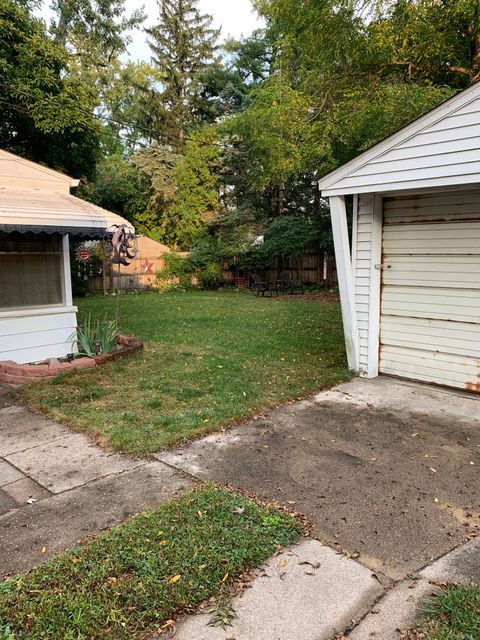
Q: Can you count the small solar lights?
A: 2